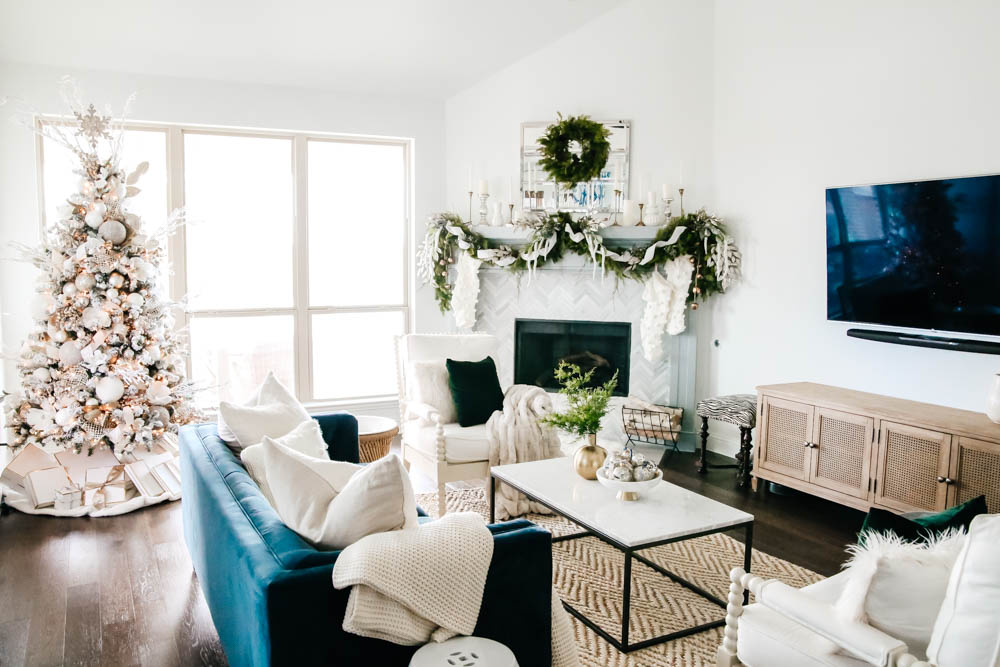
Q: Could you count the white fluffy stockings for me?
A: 3